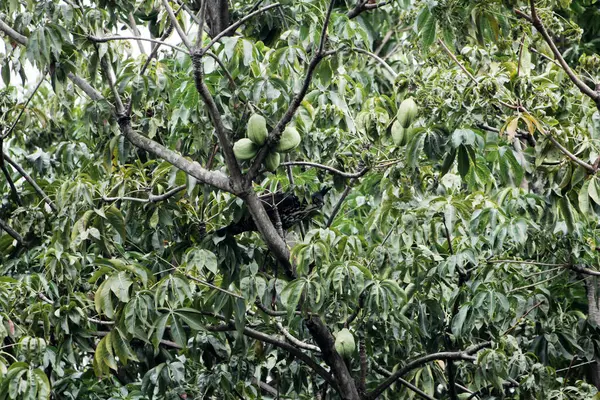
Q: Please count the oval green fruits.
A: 7